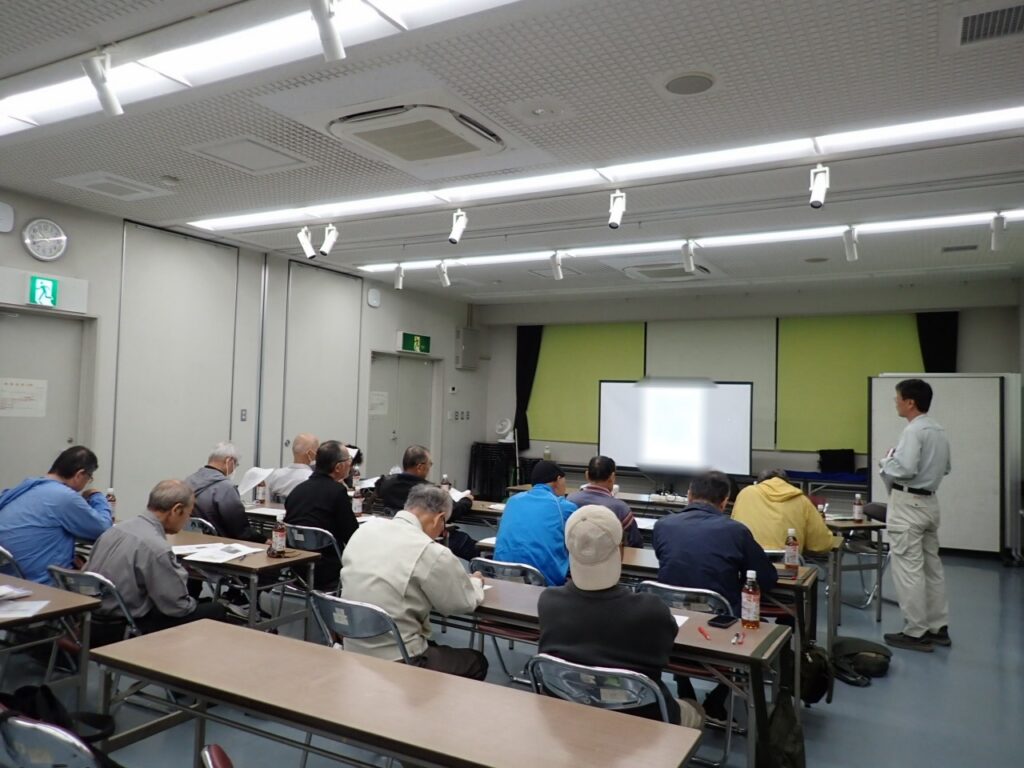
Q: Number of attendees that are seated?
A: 13